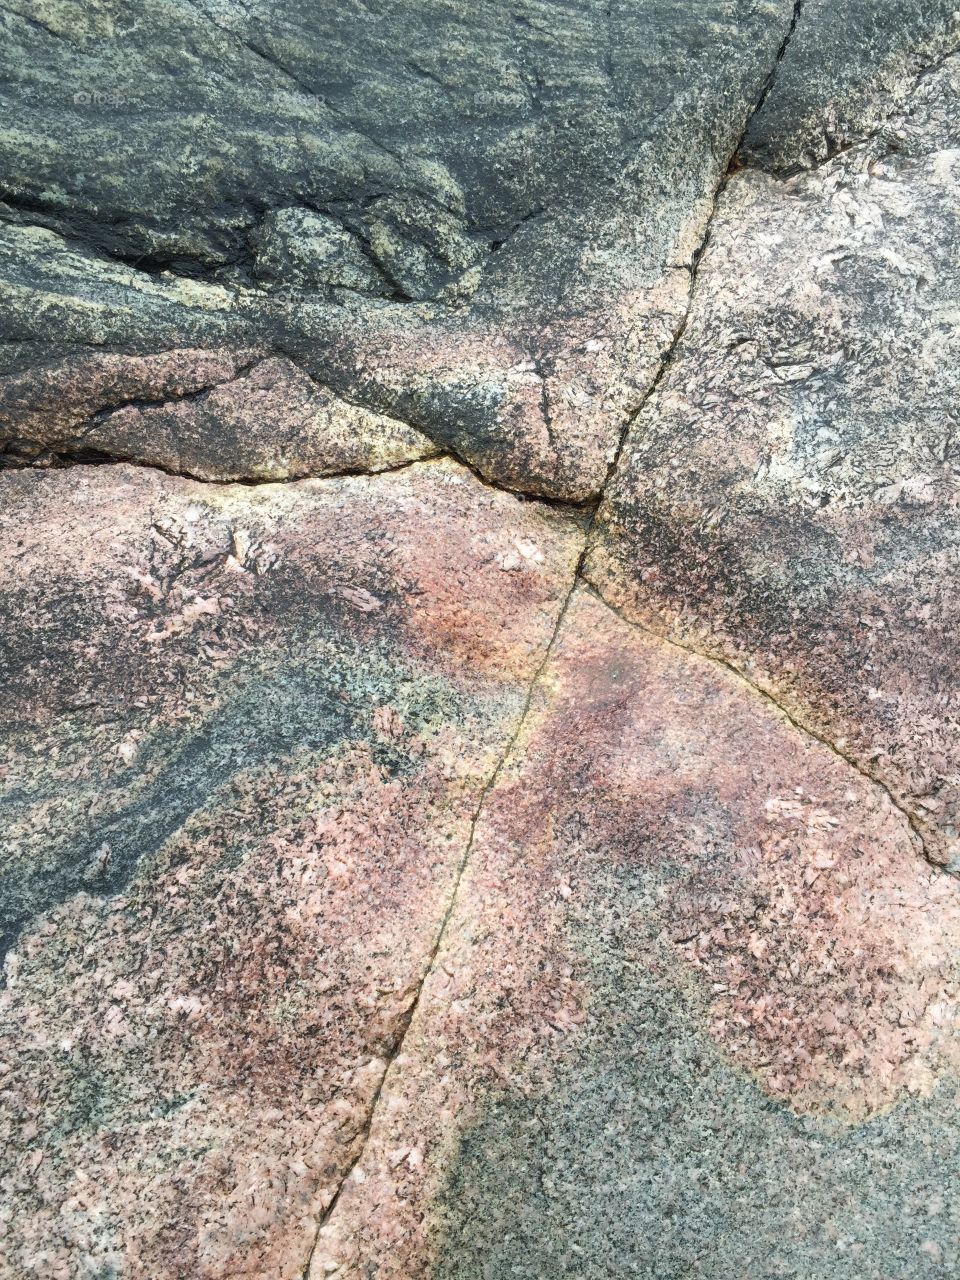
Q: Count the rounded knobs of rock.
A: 2